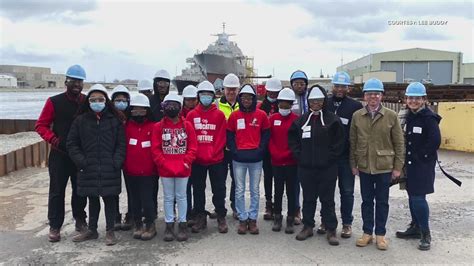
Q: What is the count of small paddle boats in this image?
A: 0